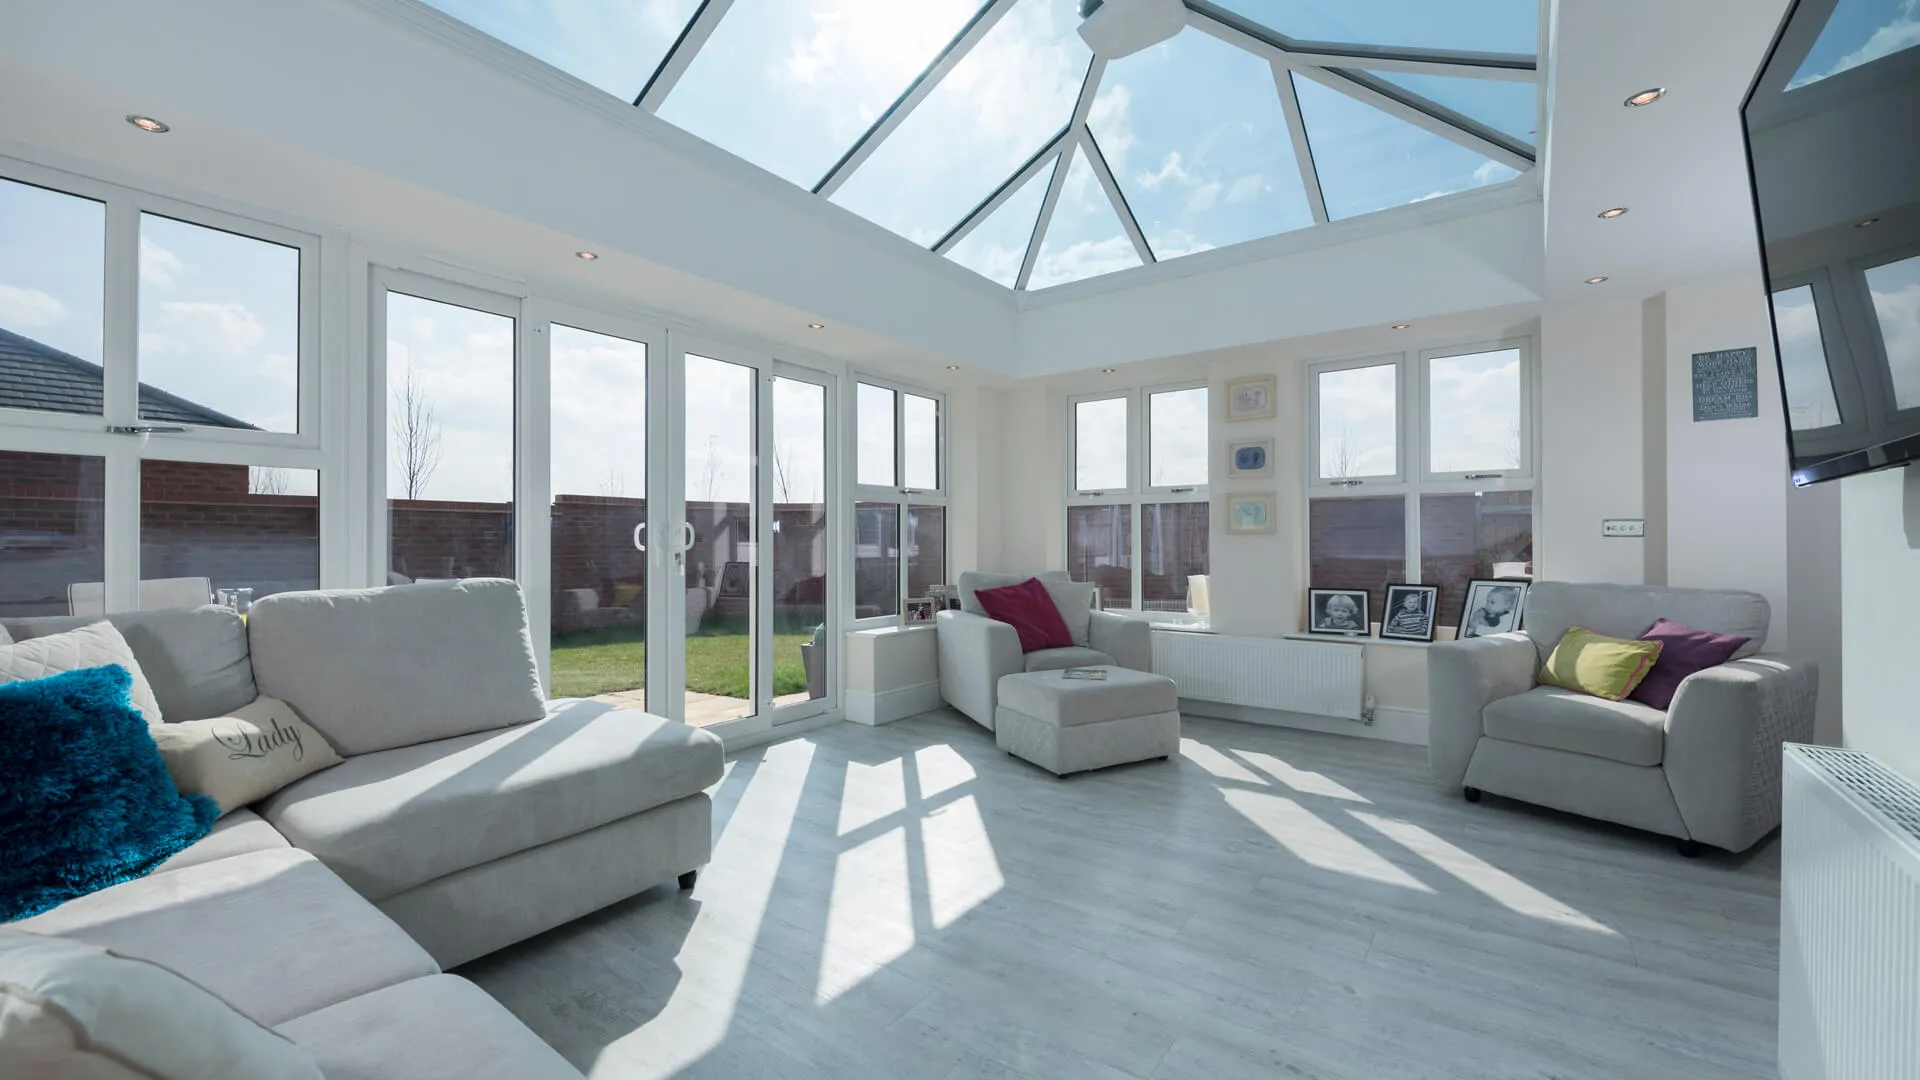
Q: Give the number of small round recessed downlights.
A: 9